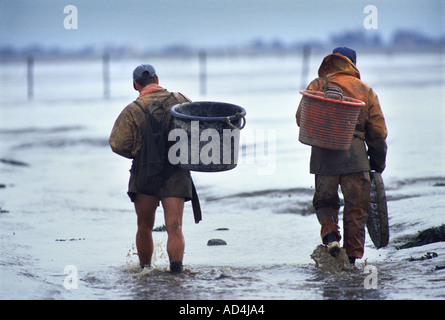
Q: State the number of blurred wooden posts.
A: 4